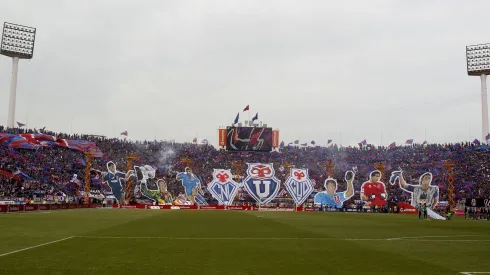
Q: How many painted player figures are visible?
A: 6